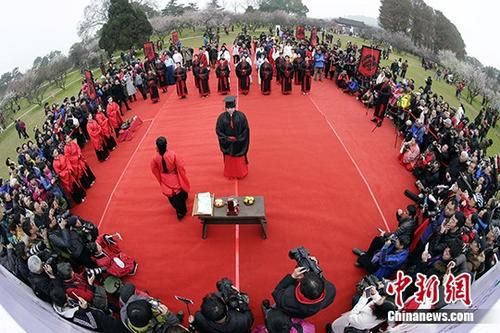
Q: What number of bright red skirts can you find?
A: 1